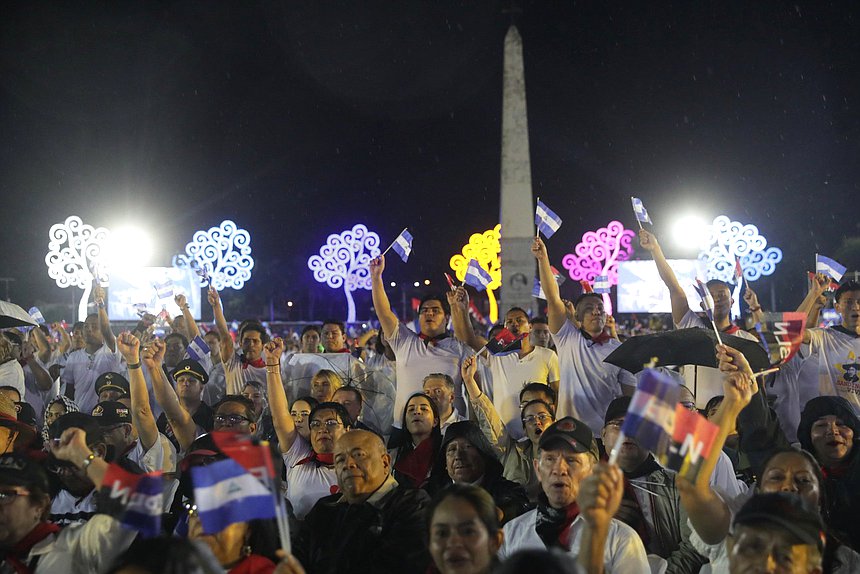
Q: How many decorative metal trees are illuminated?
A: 6